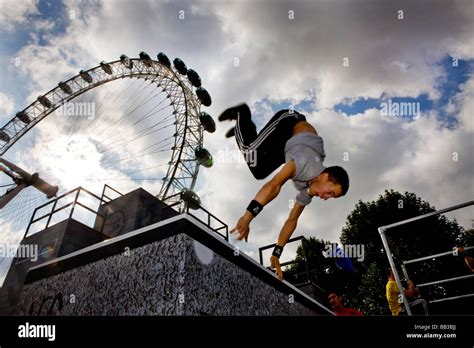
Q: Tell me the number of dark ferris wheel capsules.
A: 15